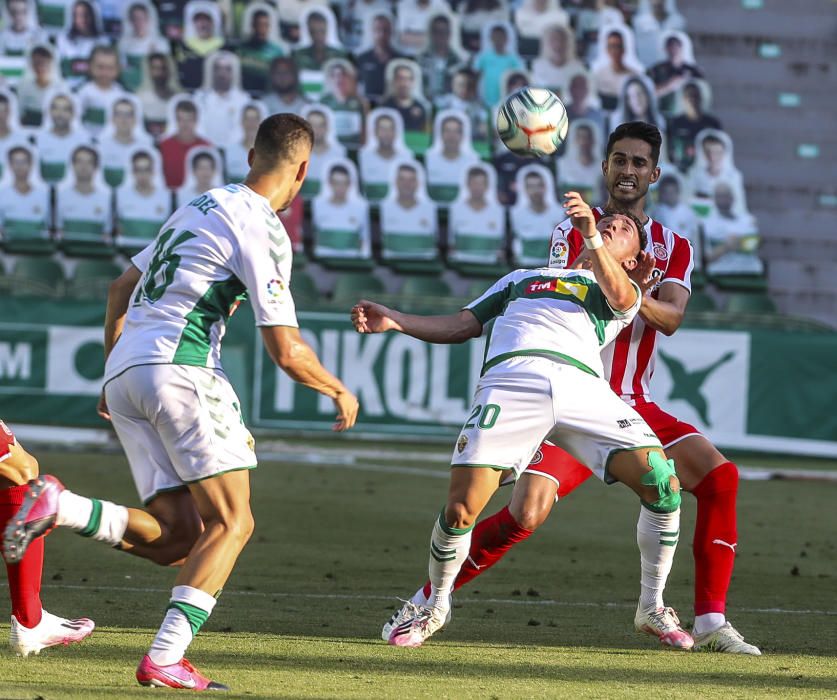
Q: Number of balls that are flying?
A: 1